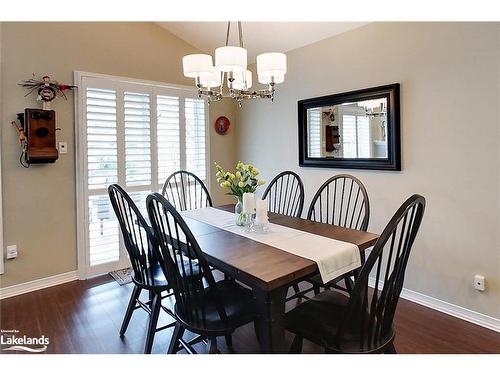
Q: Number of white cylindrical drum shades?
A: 6